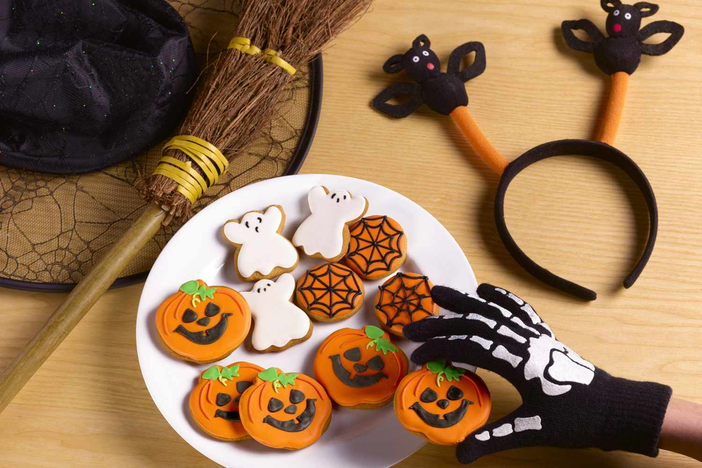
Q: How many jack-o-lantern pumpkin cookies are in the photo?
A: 5